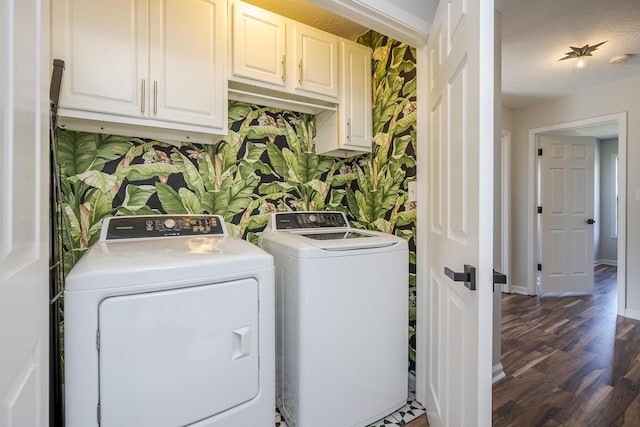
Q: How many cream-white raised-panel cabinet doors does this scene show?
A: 5